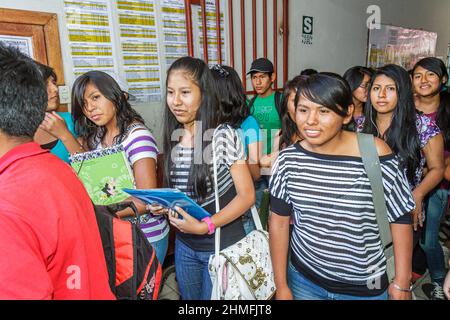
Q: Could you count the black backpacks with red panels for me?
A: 1